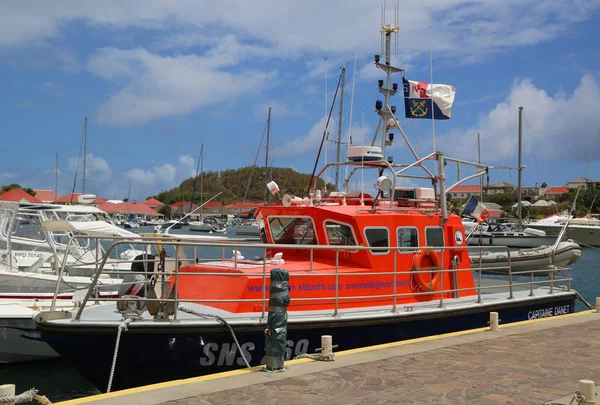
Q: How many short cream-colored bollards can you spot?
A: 5